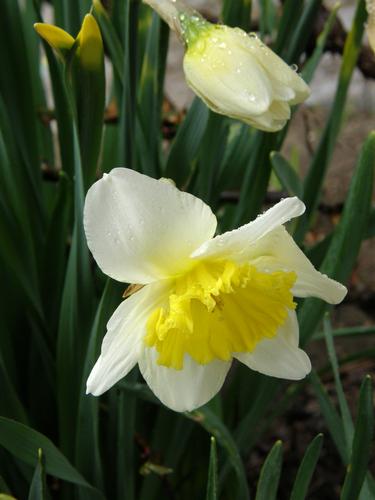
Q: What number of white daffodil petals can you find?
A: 6